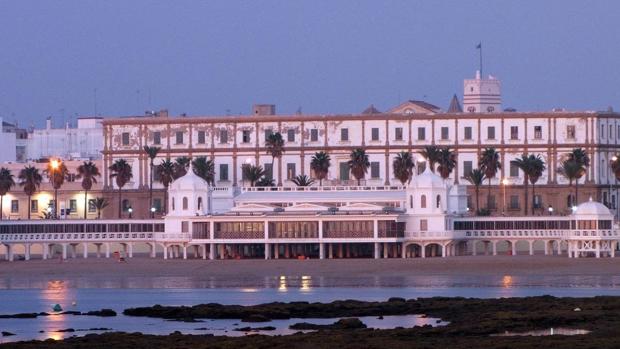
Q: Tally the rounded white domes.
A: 3